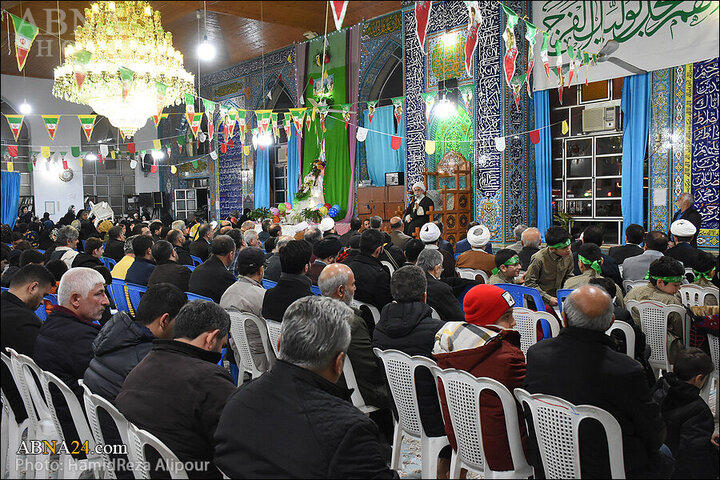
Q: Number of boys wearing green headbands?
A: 5